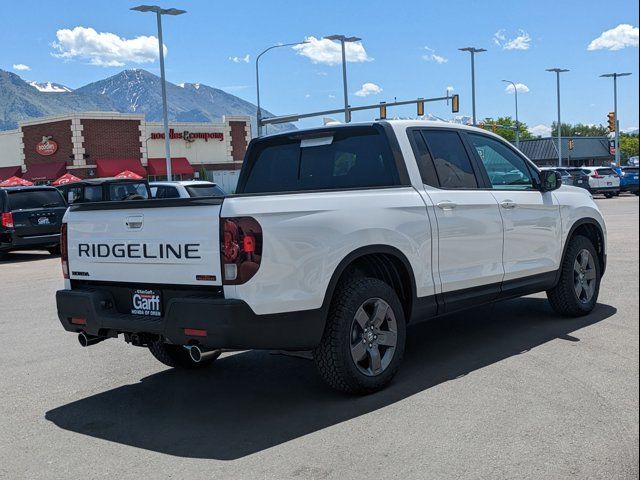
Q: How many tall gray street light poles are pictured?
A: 7